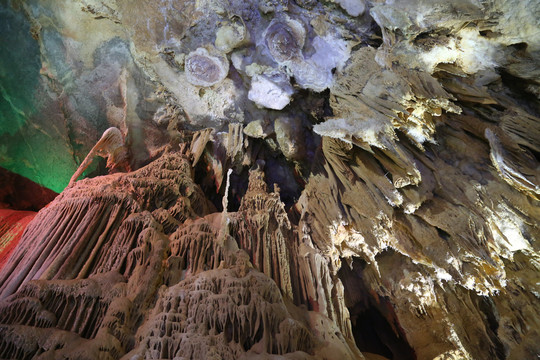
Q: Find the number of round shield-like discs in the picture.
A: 2